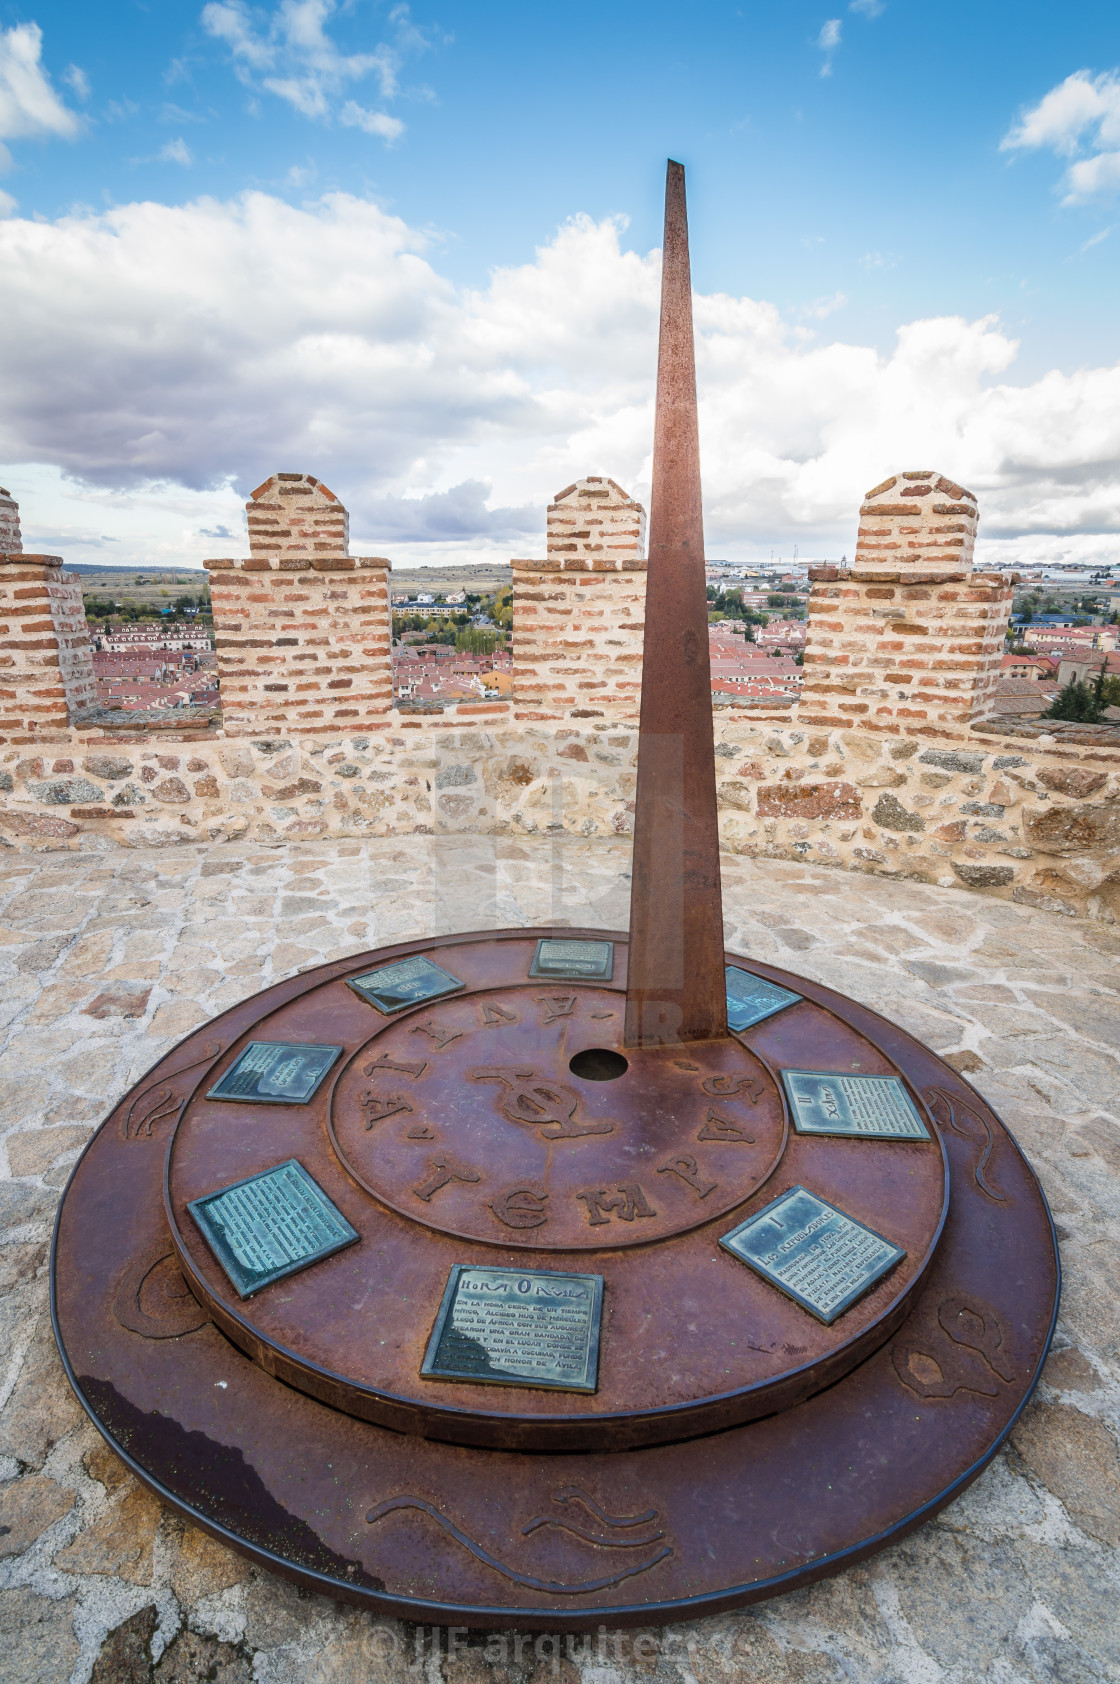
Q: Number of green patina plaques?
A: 8